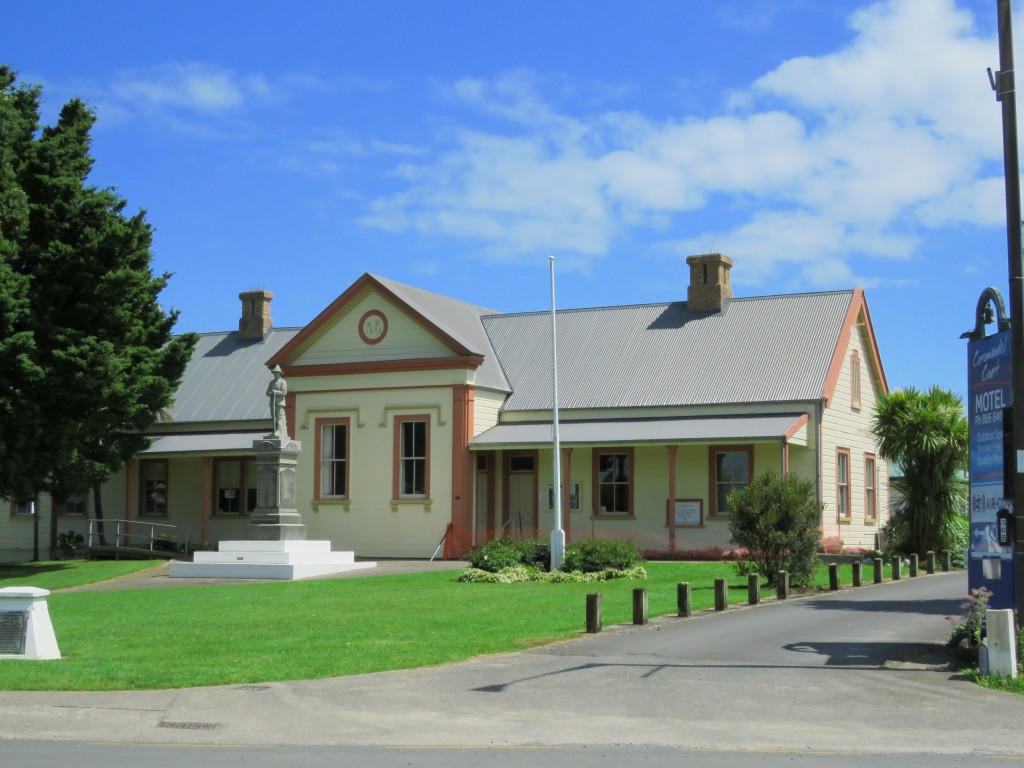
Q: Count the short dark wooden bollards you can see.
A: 13